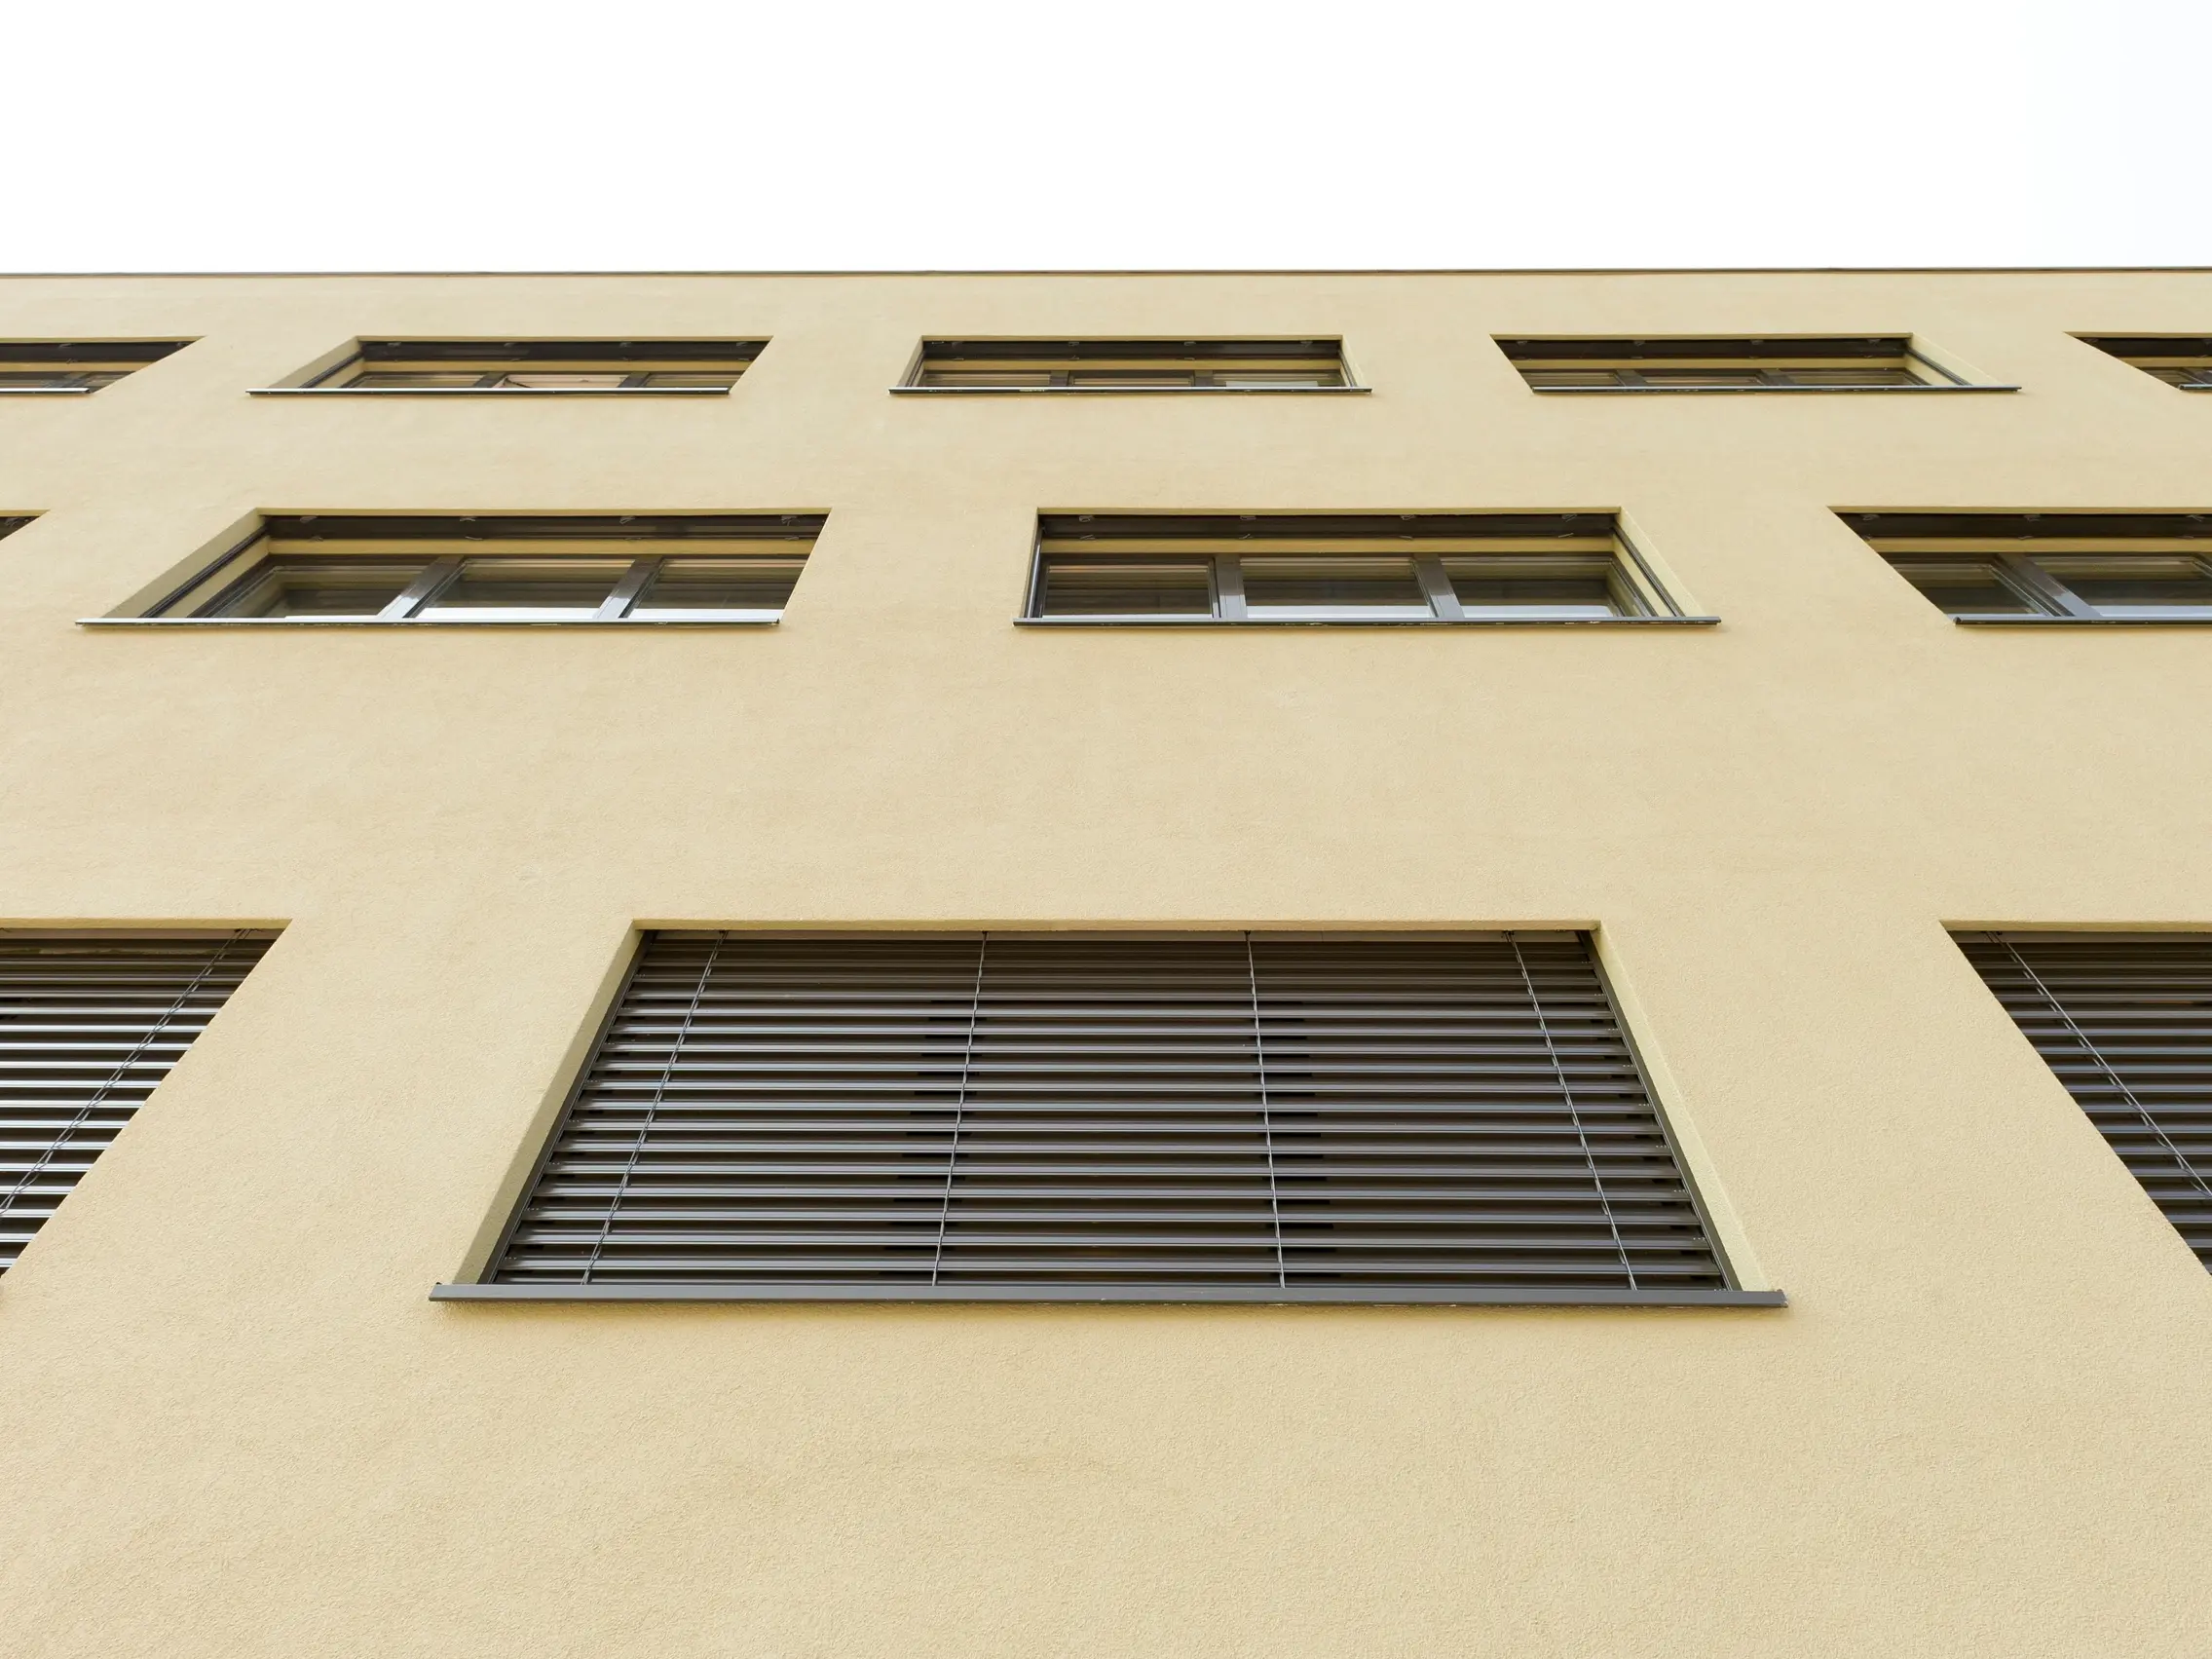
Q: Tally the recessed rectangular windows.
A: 12